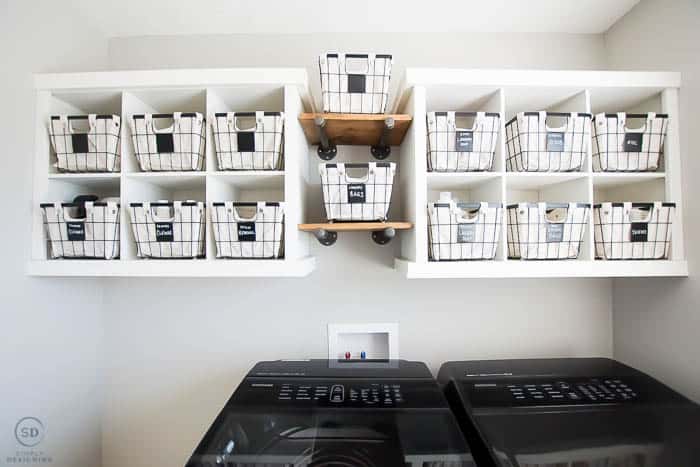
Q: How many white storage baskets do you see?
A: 14